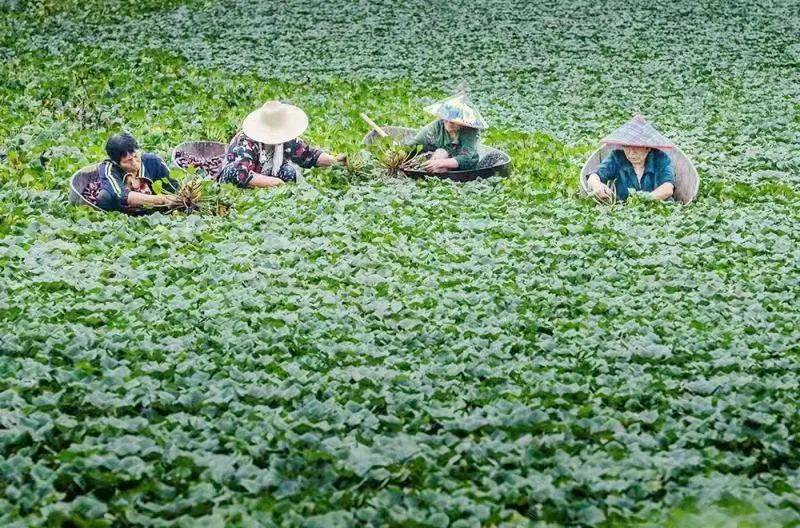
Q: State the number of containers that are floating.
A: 4